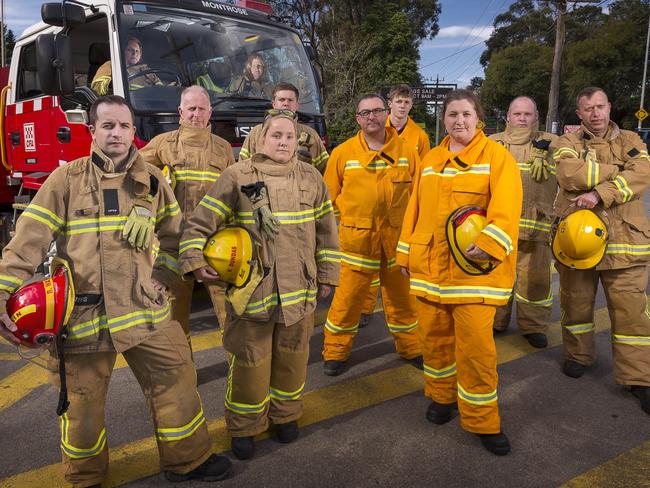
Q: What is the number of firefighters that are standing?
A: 9